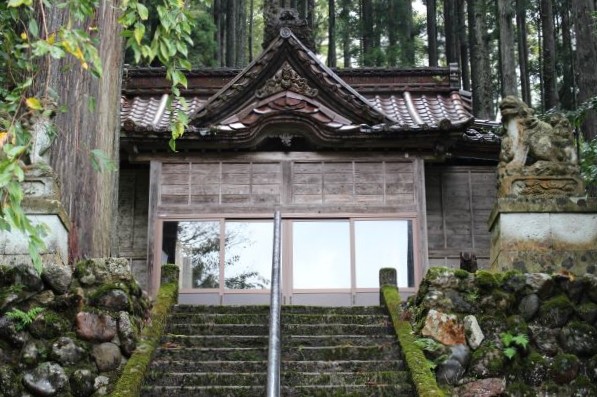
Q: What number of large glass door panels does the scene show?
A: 4